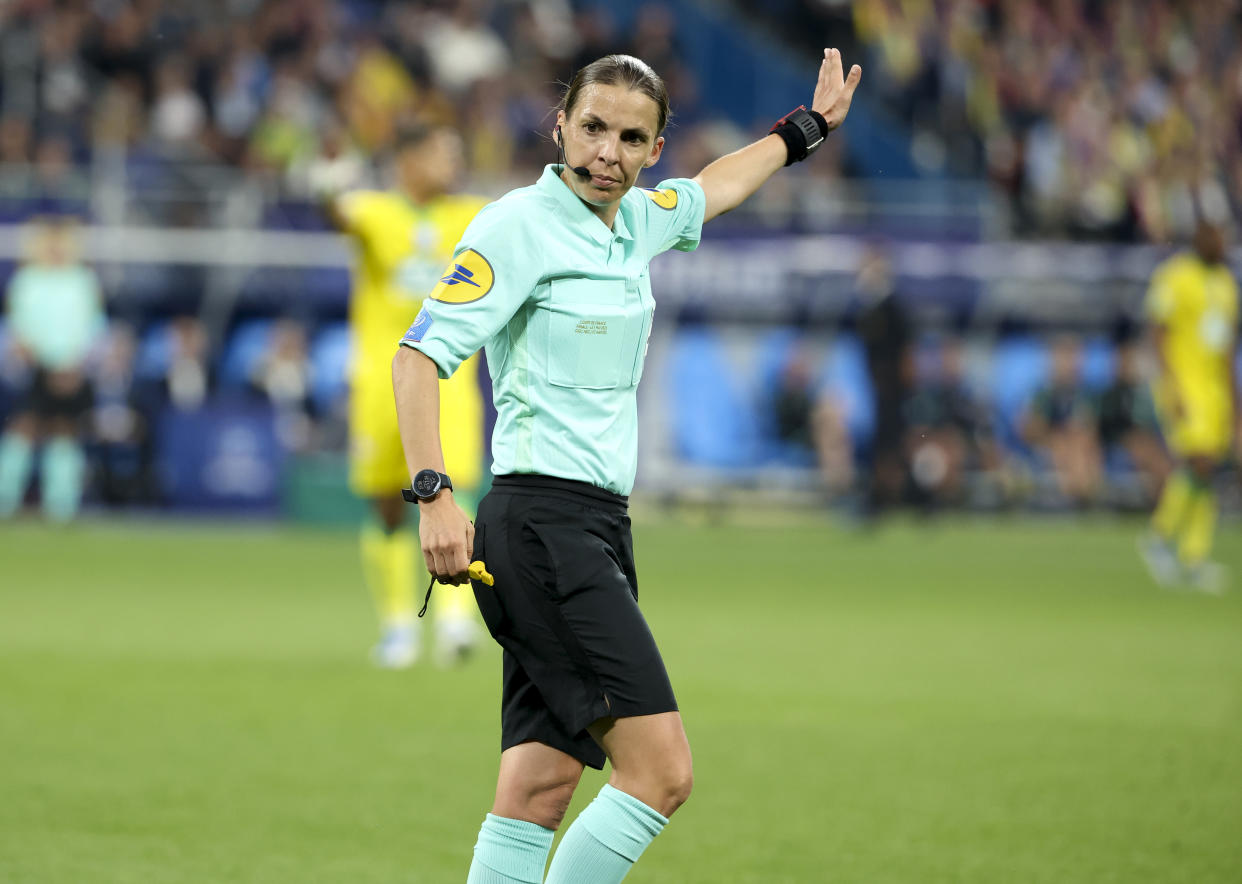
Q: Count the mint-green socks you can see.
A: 4